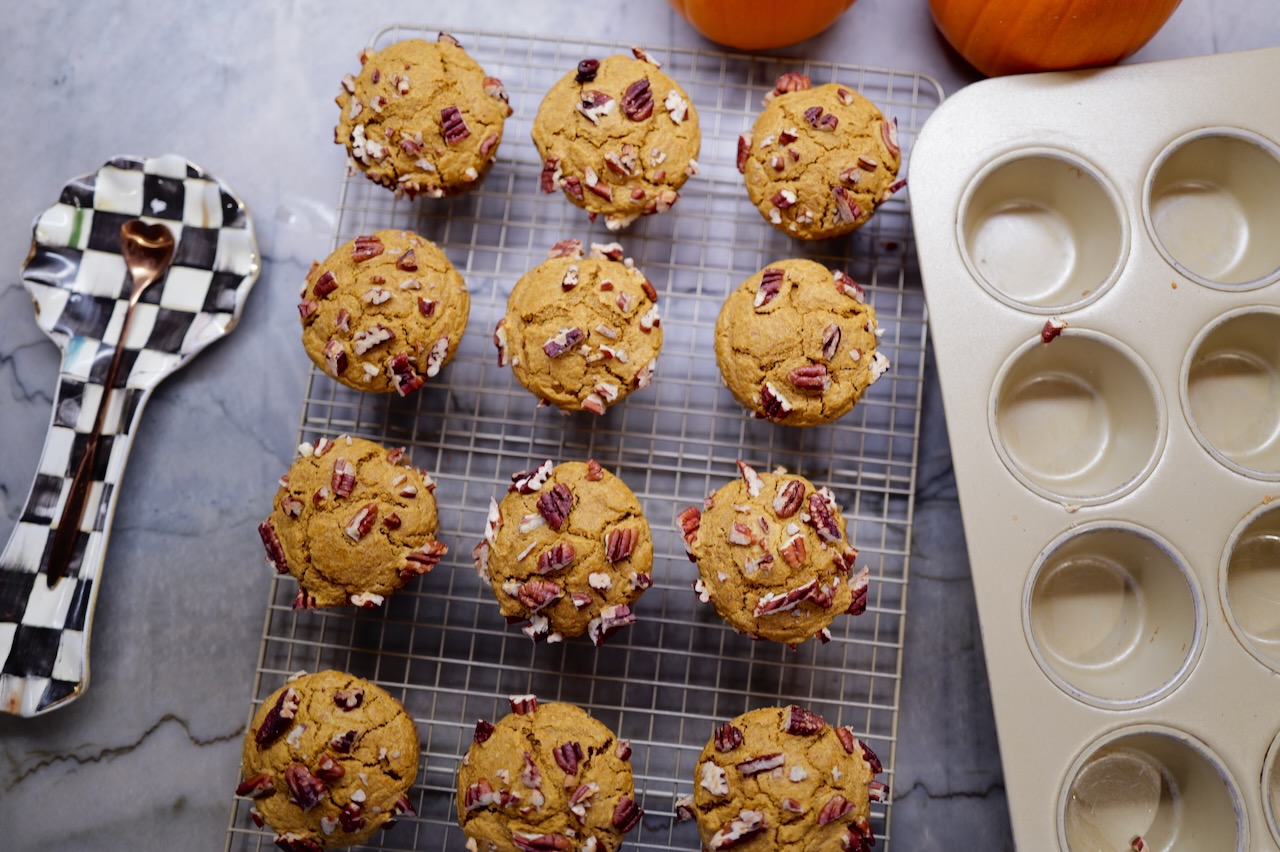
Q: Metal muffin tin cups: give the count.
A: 8